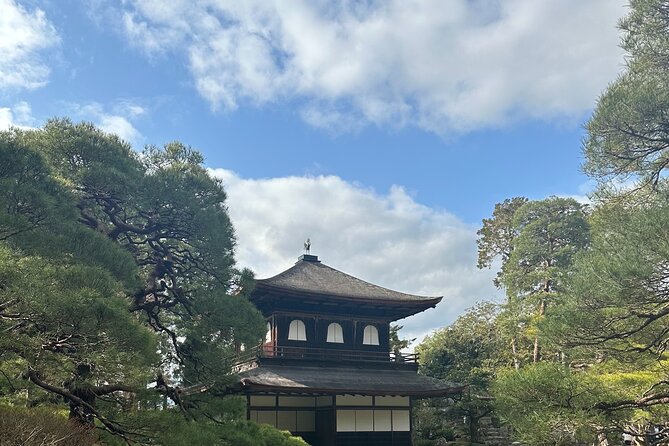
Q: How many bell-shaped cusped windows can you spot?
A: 3